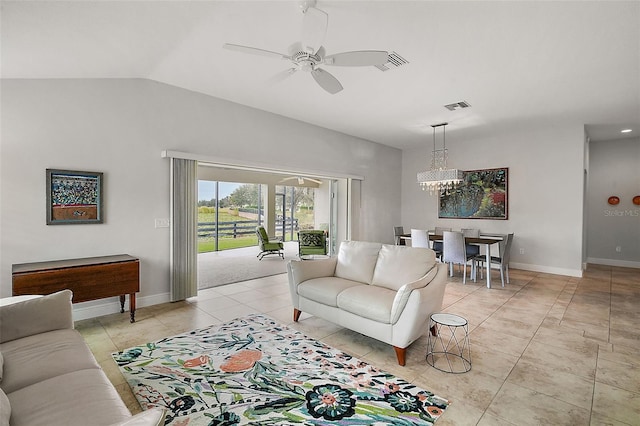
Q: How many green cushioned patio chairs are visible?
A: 2